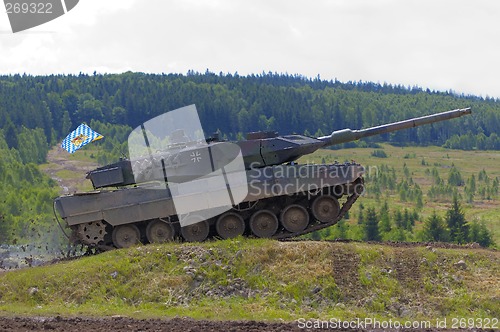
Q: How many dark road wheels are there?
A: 7